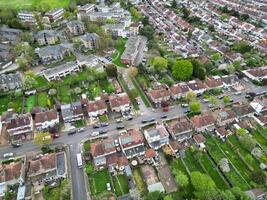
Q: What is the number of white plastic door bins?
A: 0